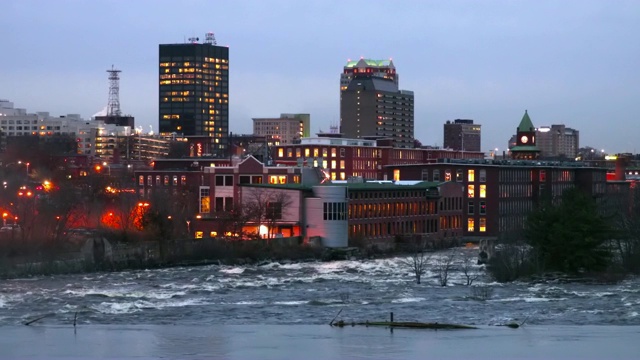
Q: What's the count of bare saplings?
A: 3